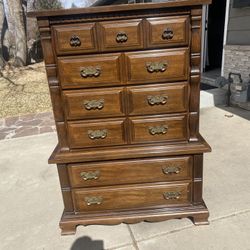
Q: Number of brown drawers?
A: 11